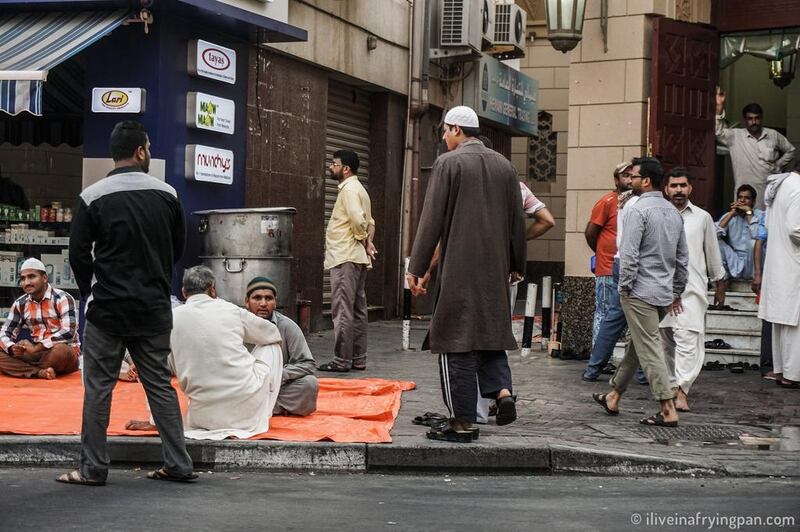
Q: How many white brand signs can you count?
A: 4